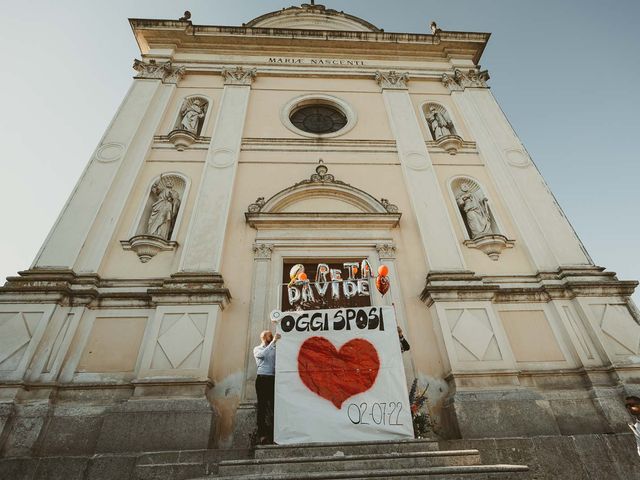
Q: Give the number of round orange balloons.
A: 2